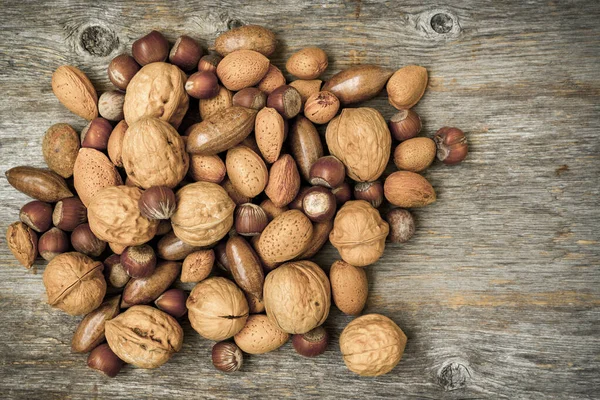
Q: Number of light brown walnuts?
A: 11